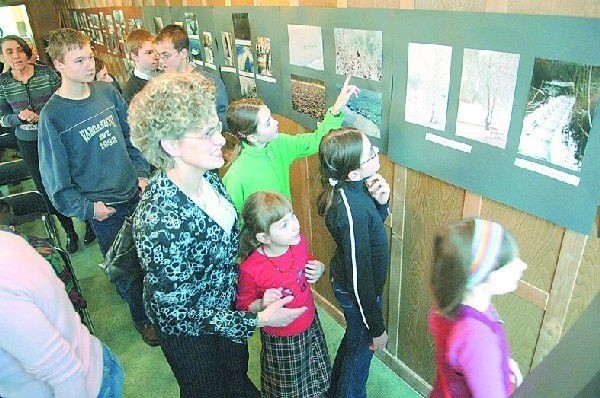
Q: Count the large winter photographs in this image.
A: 3